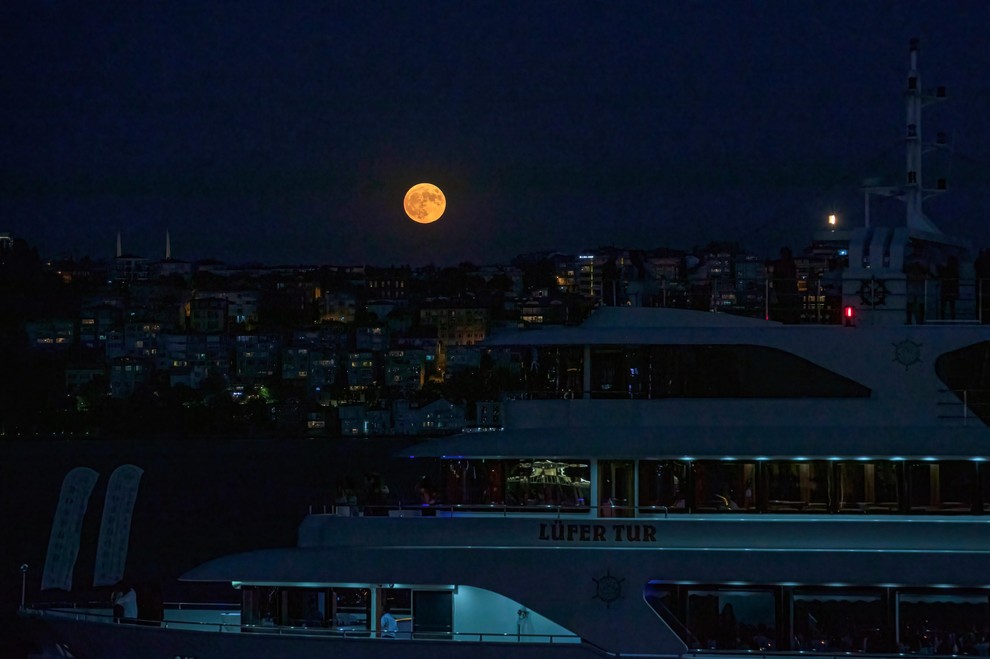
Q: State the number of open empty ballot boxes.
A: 0